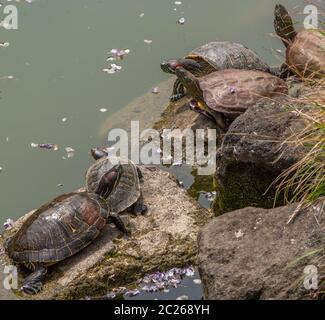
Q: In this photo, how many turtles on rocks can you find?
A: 5